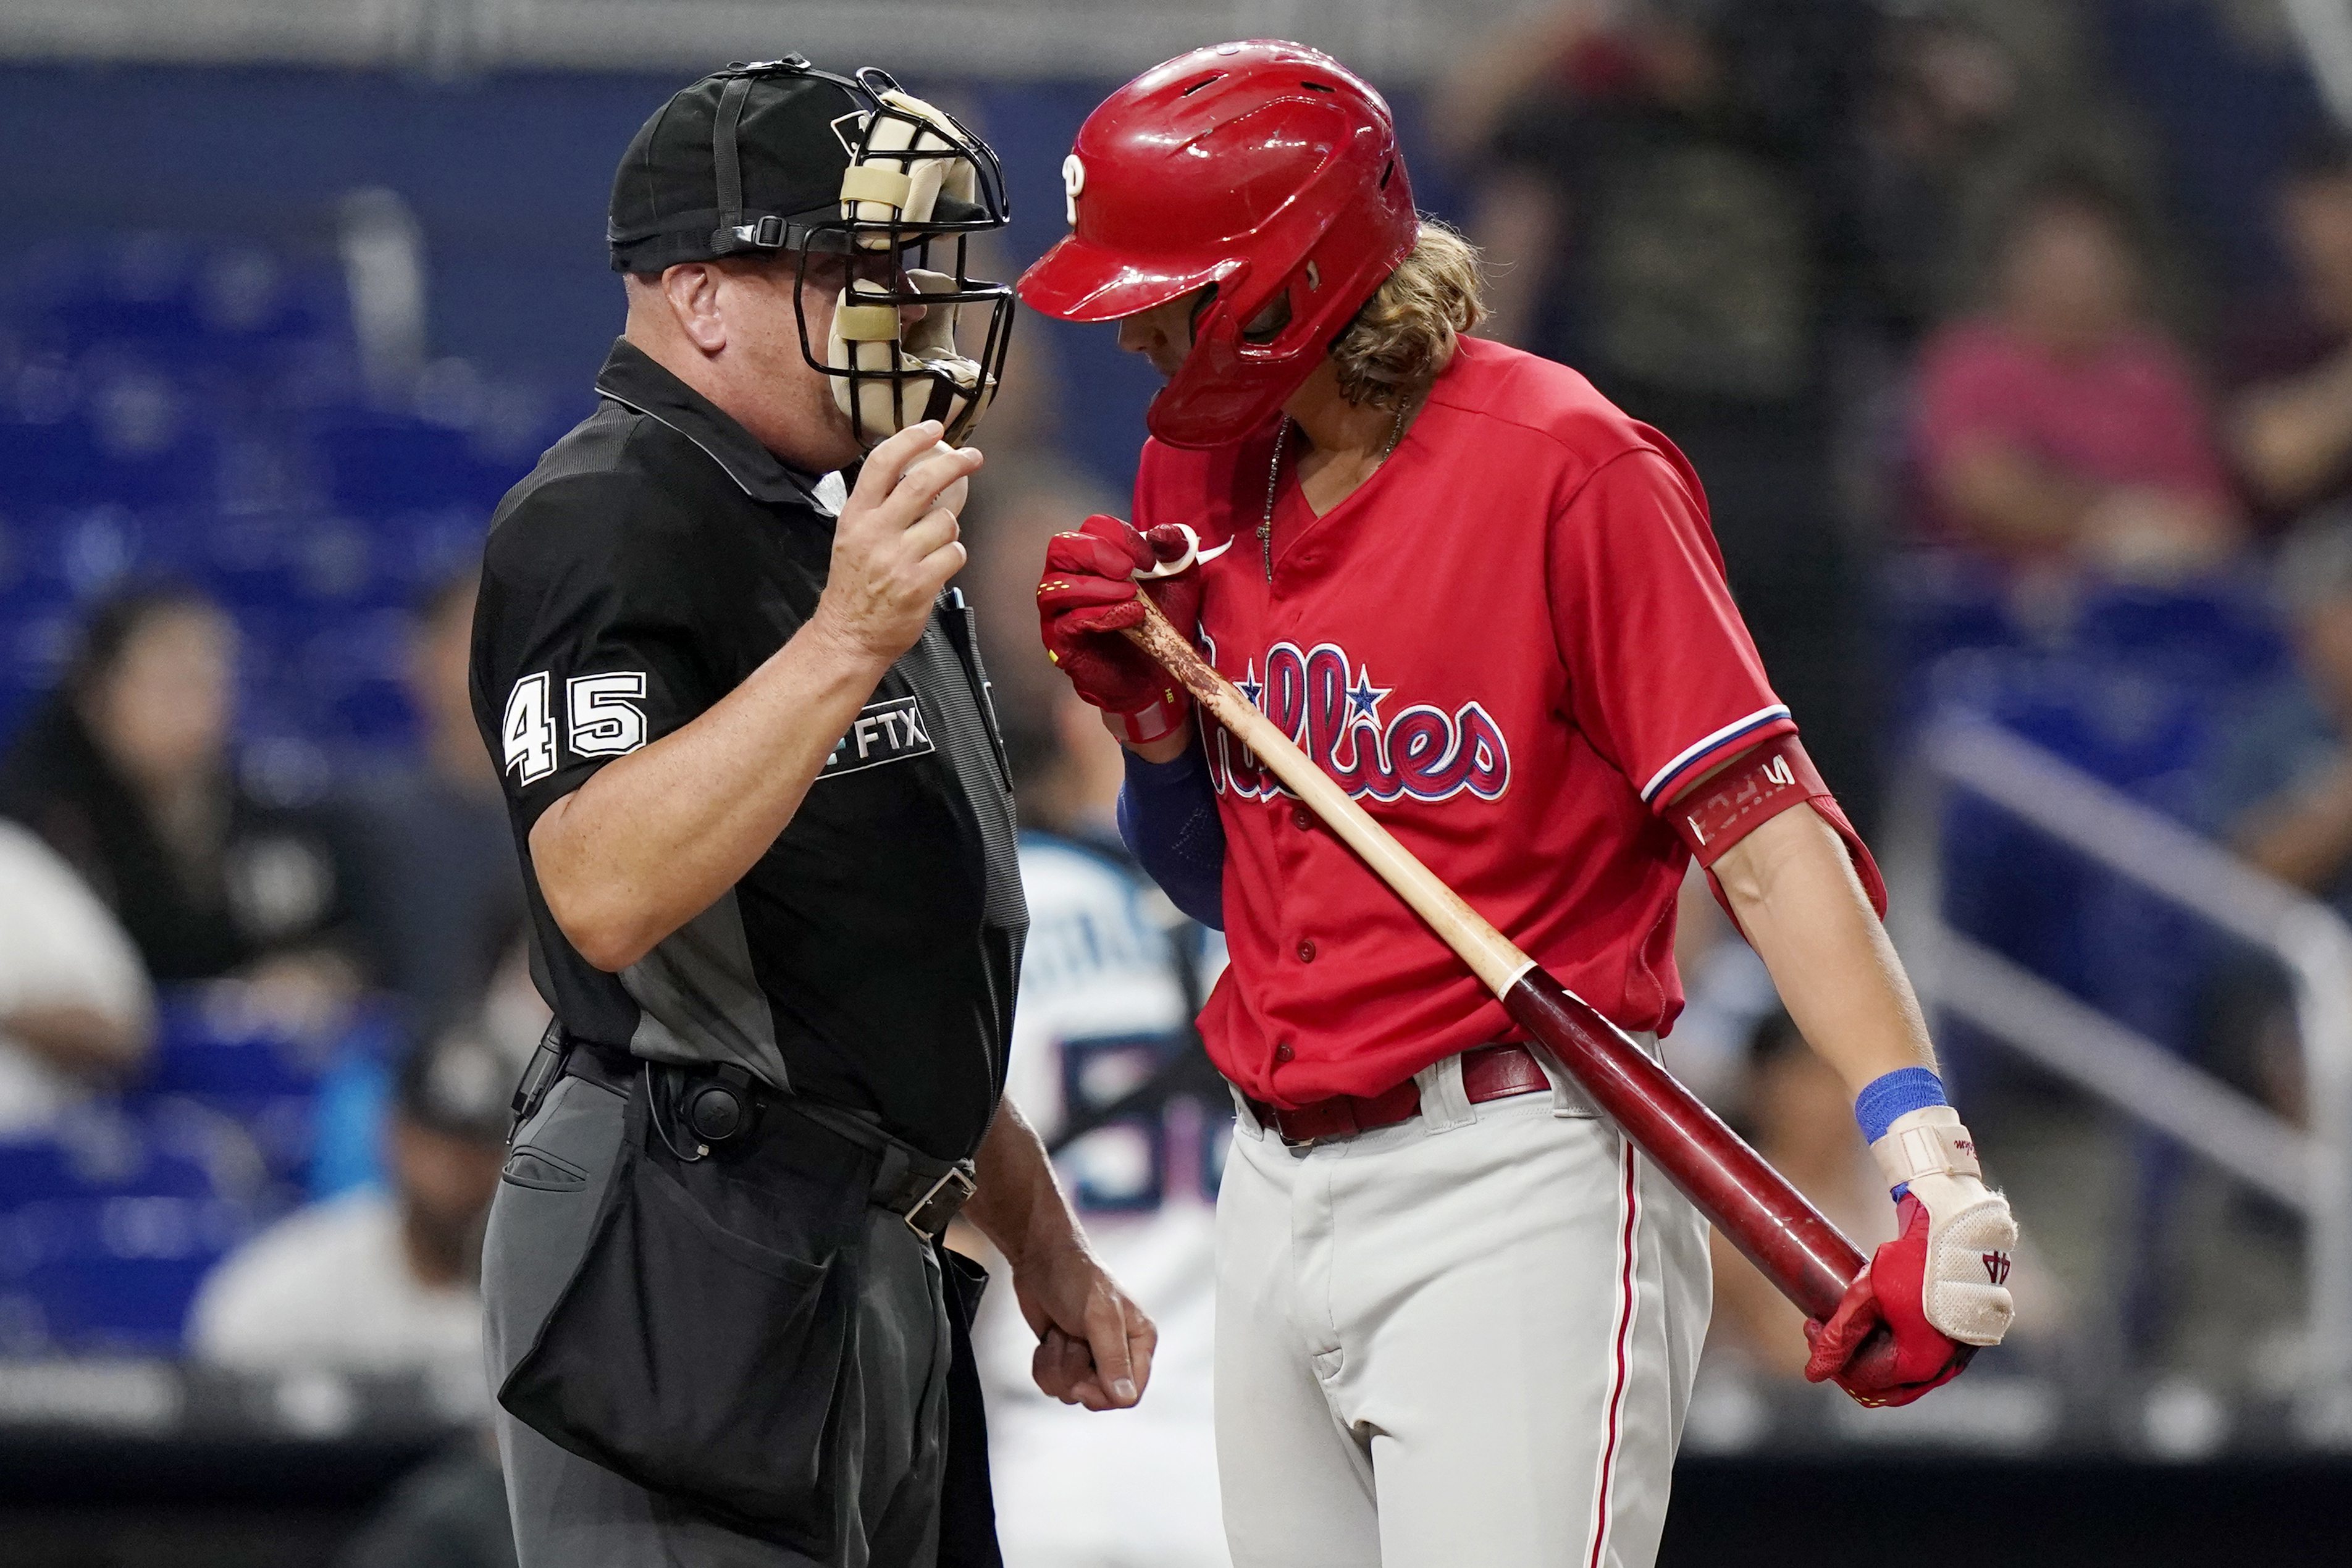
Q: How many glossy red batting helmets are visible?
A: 1